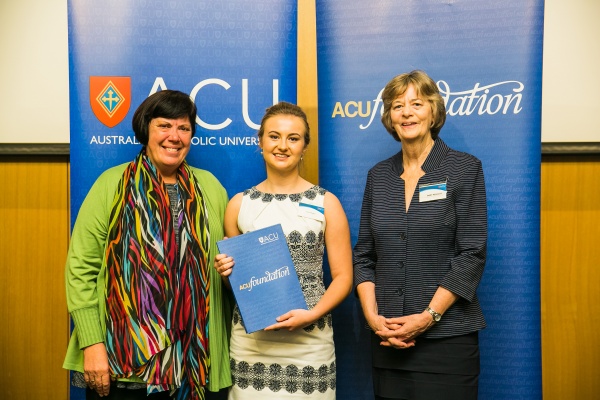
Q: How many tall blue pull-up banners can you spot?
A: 2